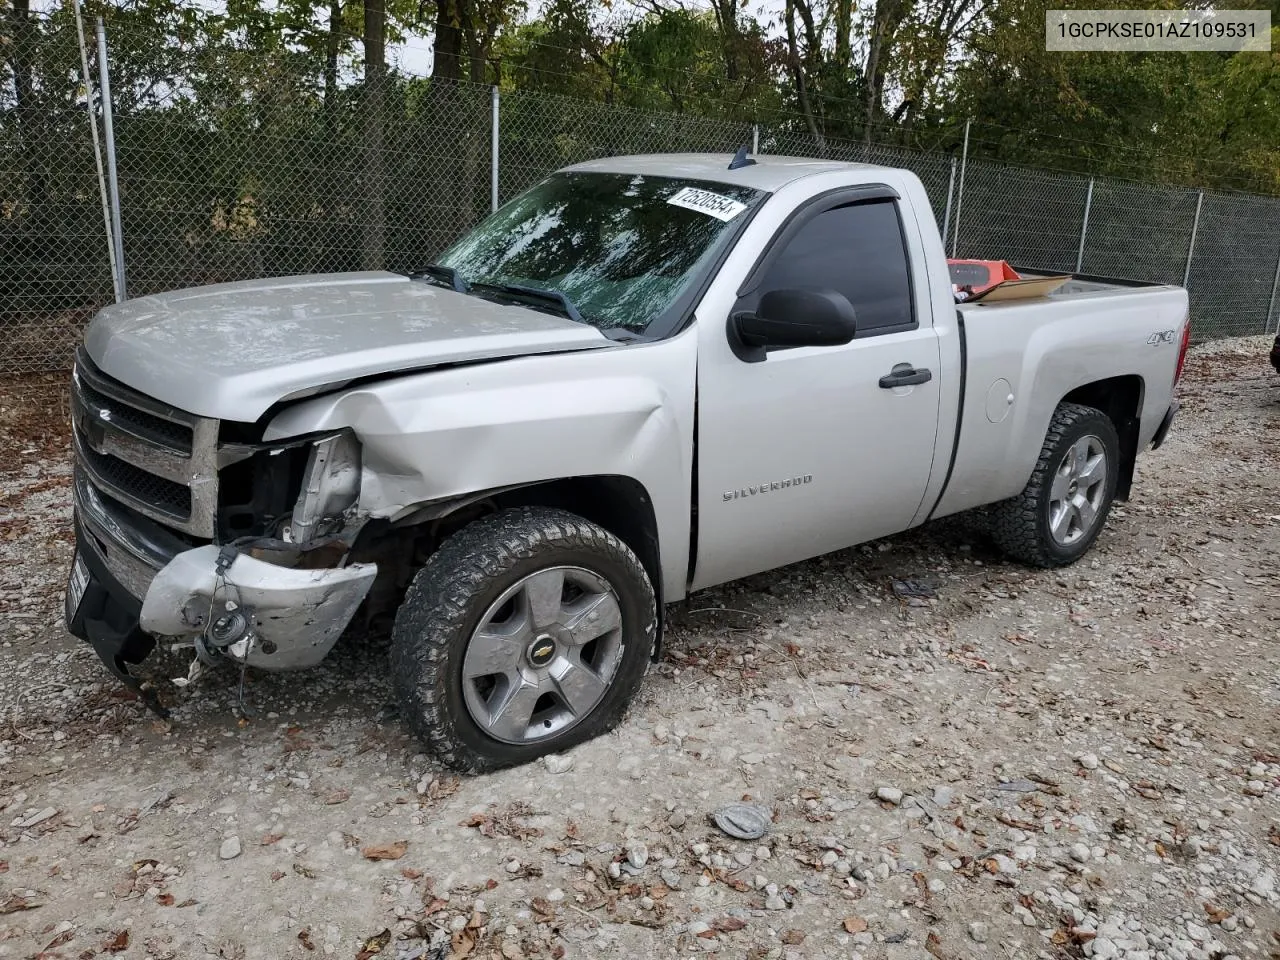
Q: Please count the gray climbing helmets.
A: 0